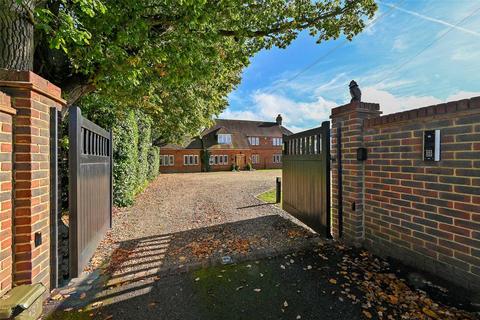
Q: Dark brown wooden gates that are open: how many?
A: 2